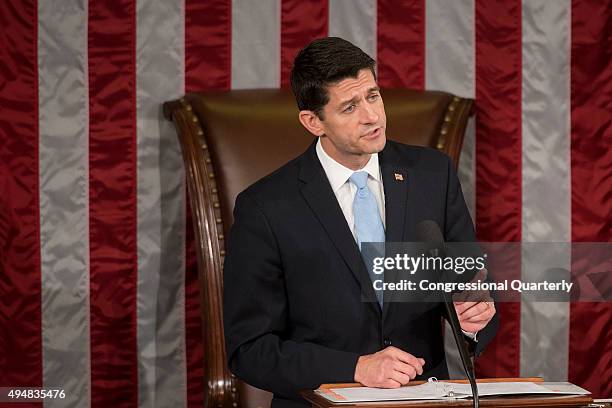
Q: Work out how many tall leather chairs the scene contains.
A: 1